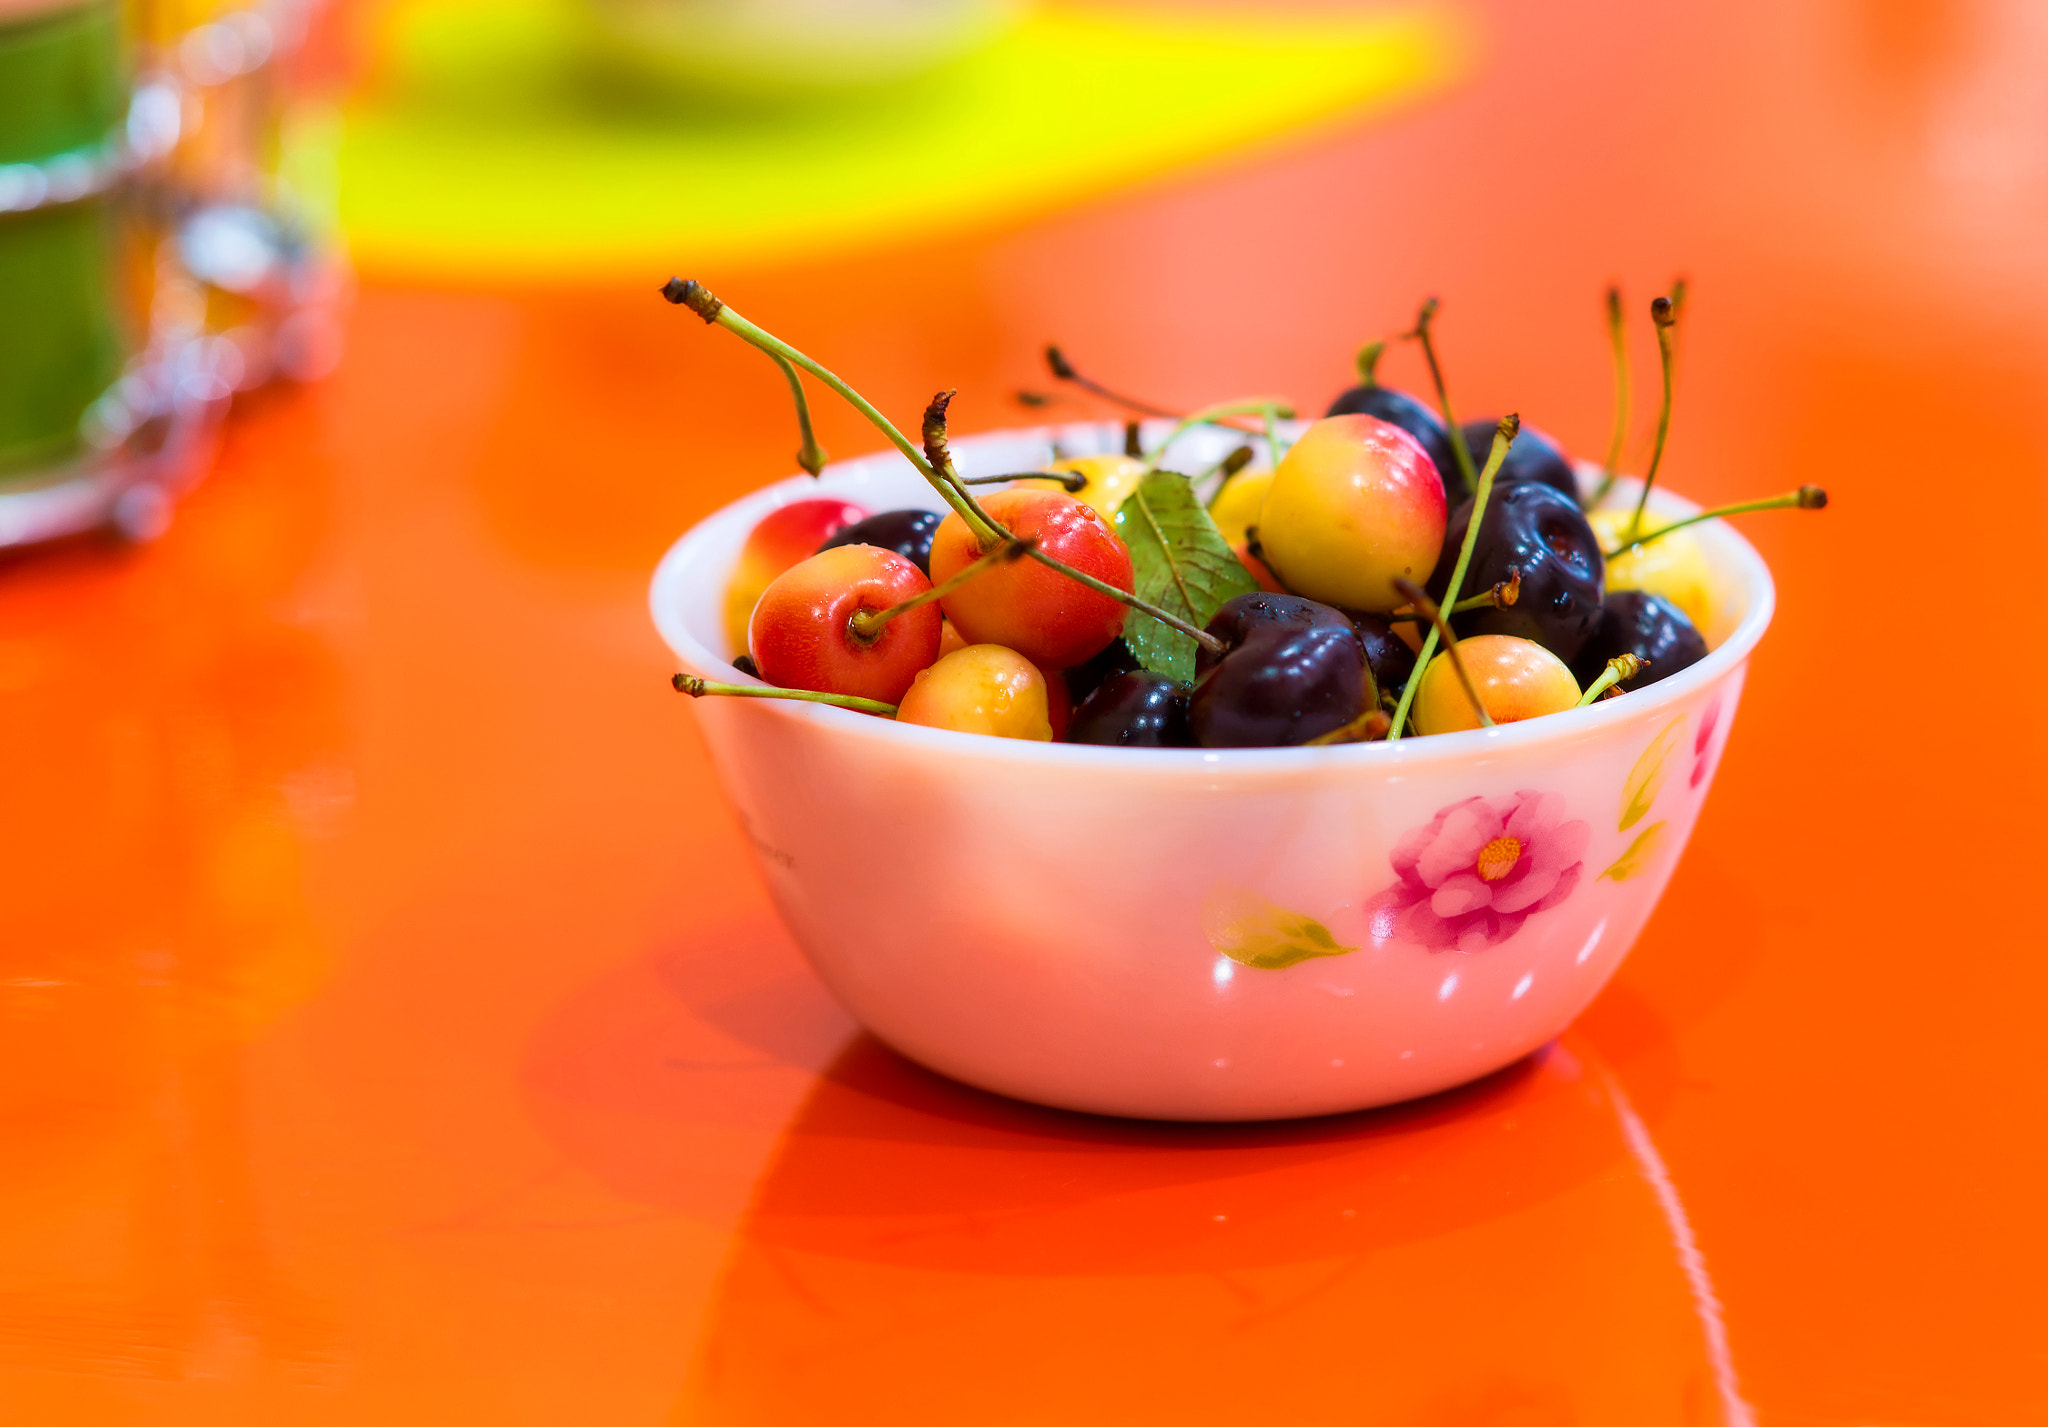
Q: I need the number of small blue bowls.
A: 0